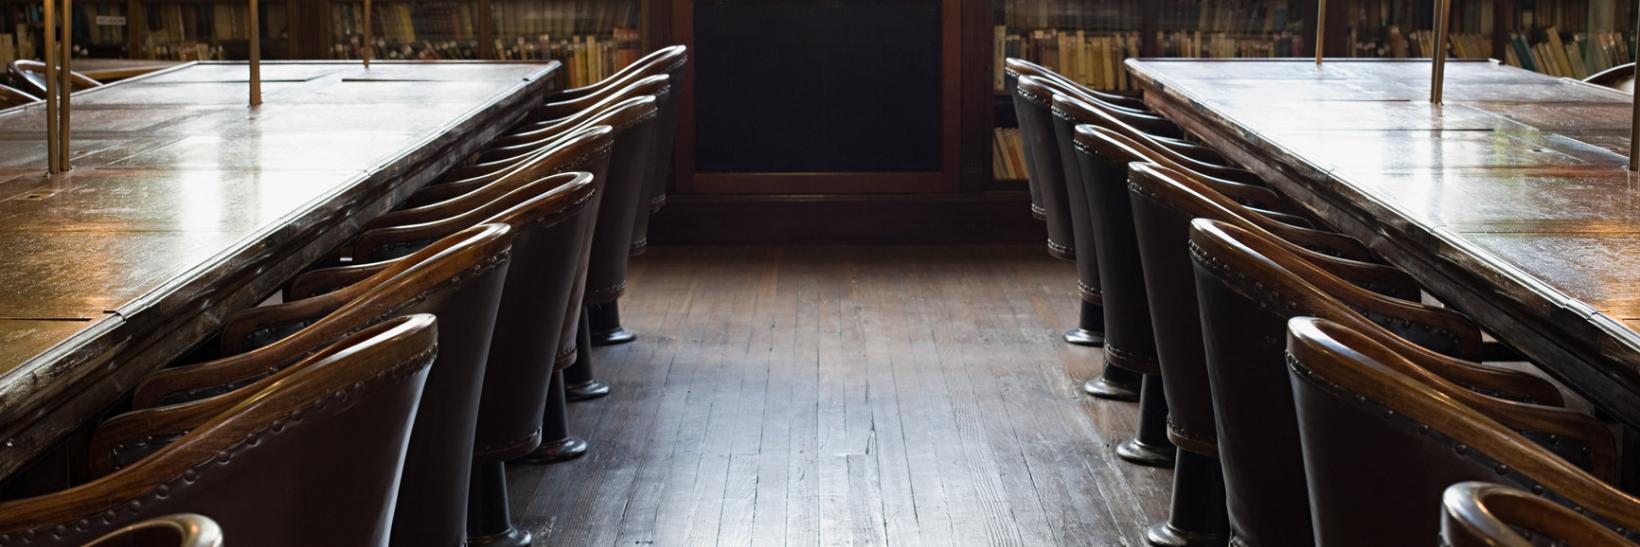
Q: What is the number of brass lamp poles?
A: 7